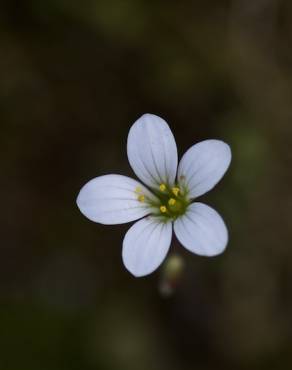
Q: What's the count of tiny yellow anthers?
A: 6